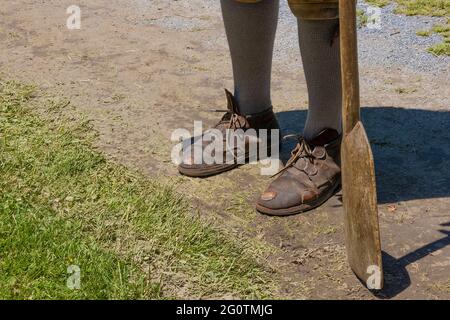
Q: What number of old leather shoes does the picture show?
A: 2